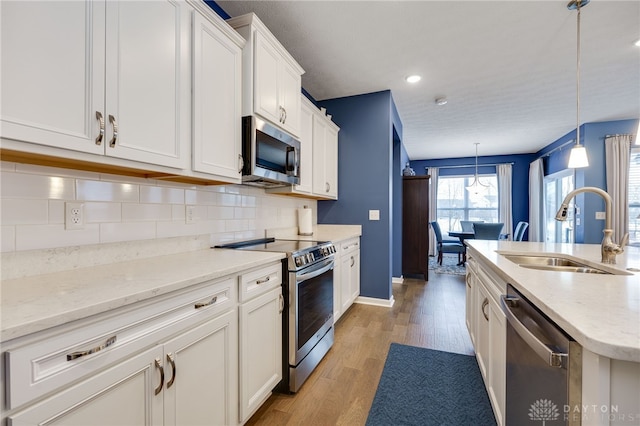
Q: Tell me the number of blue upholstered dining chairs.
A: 4